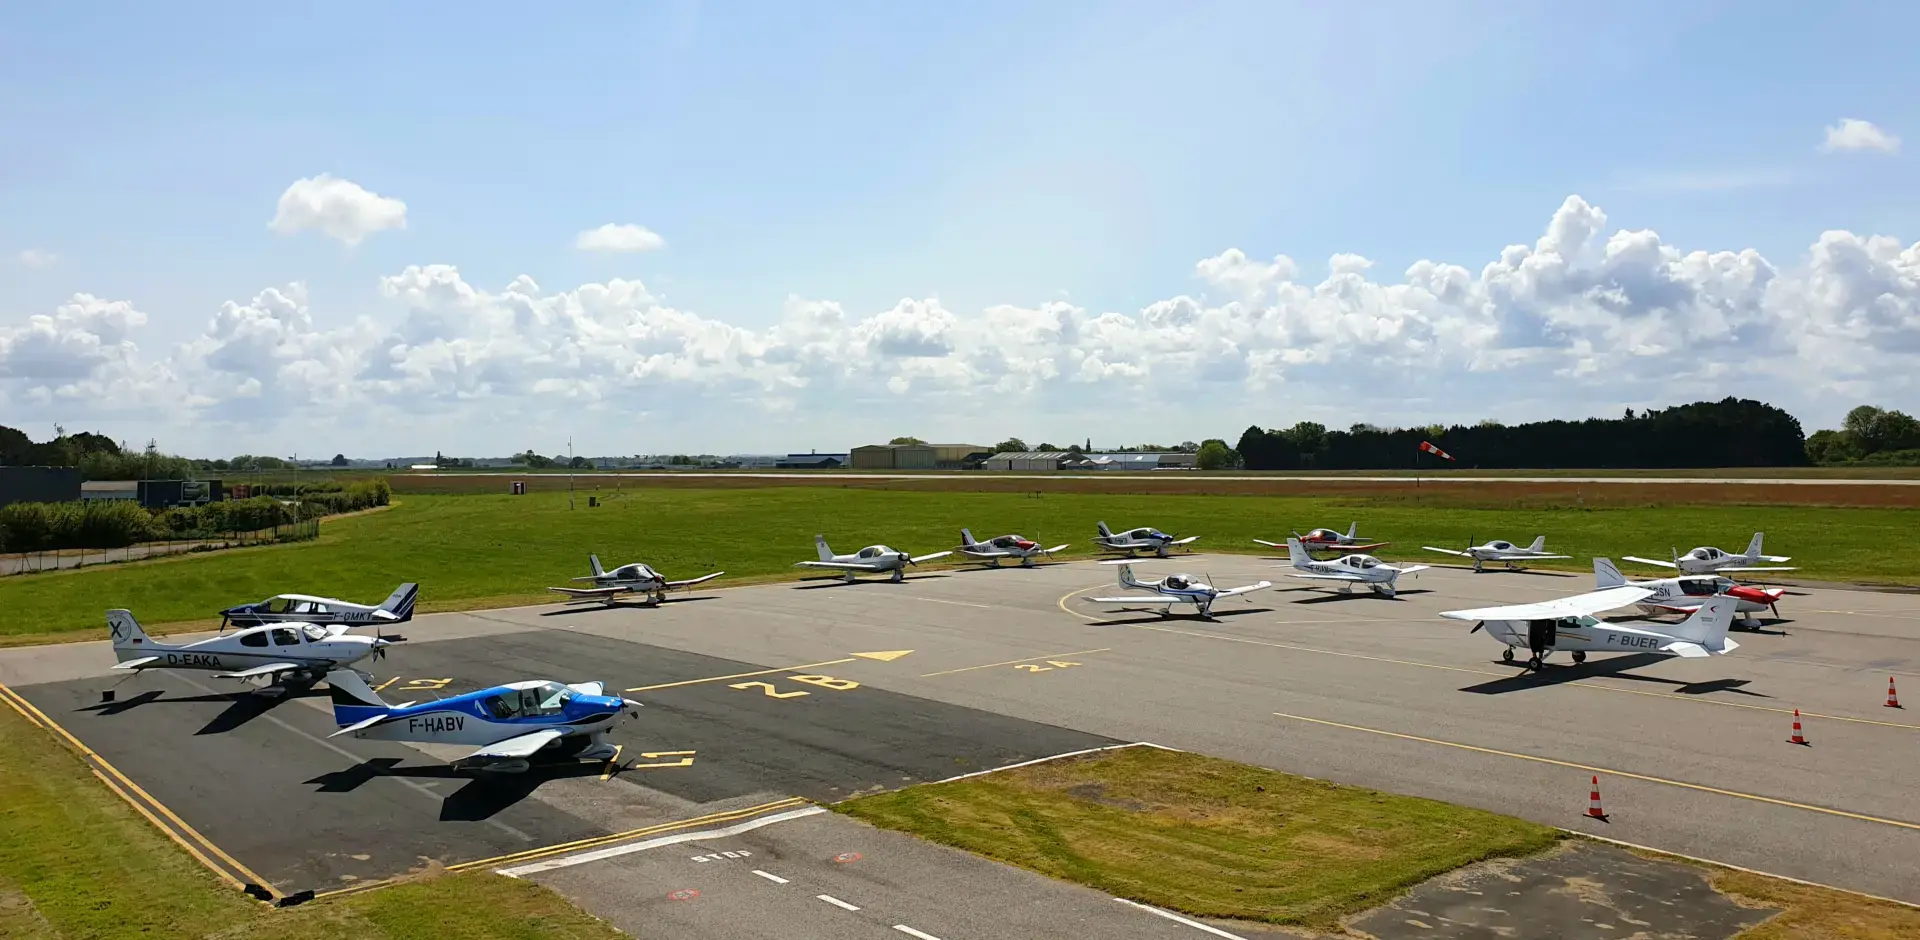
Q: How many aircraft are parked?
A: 14